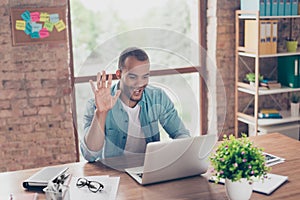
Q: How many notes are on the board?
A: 11